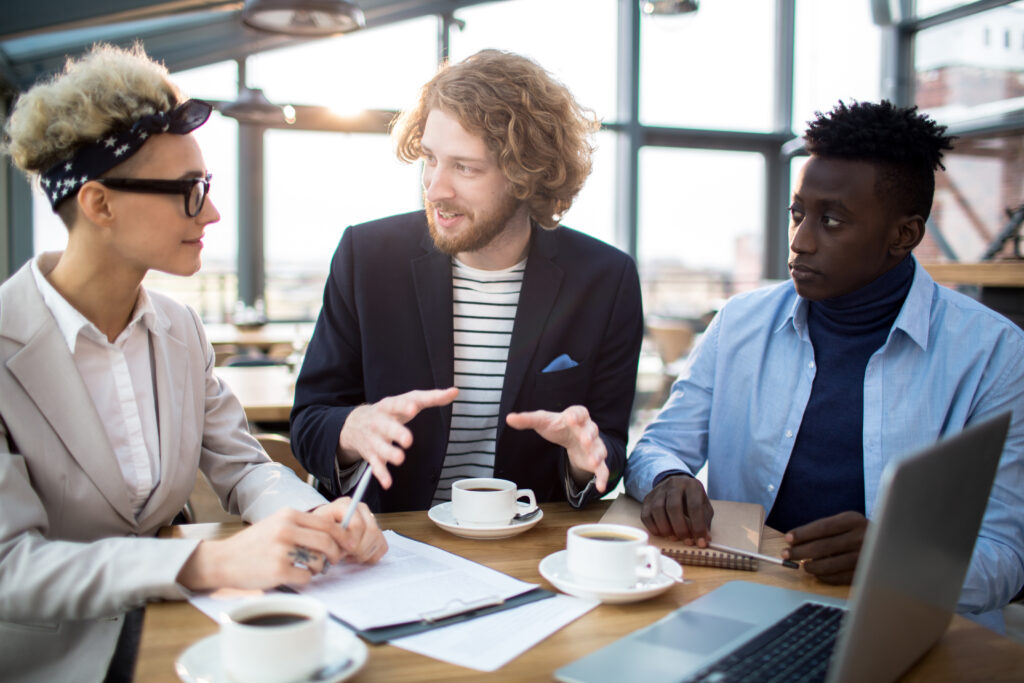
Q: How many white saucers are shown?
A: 3